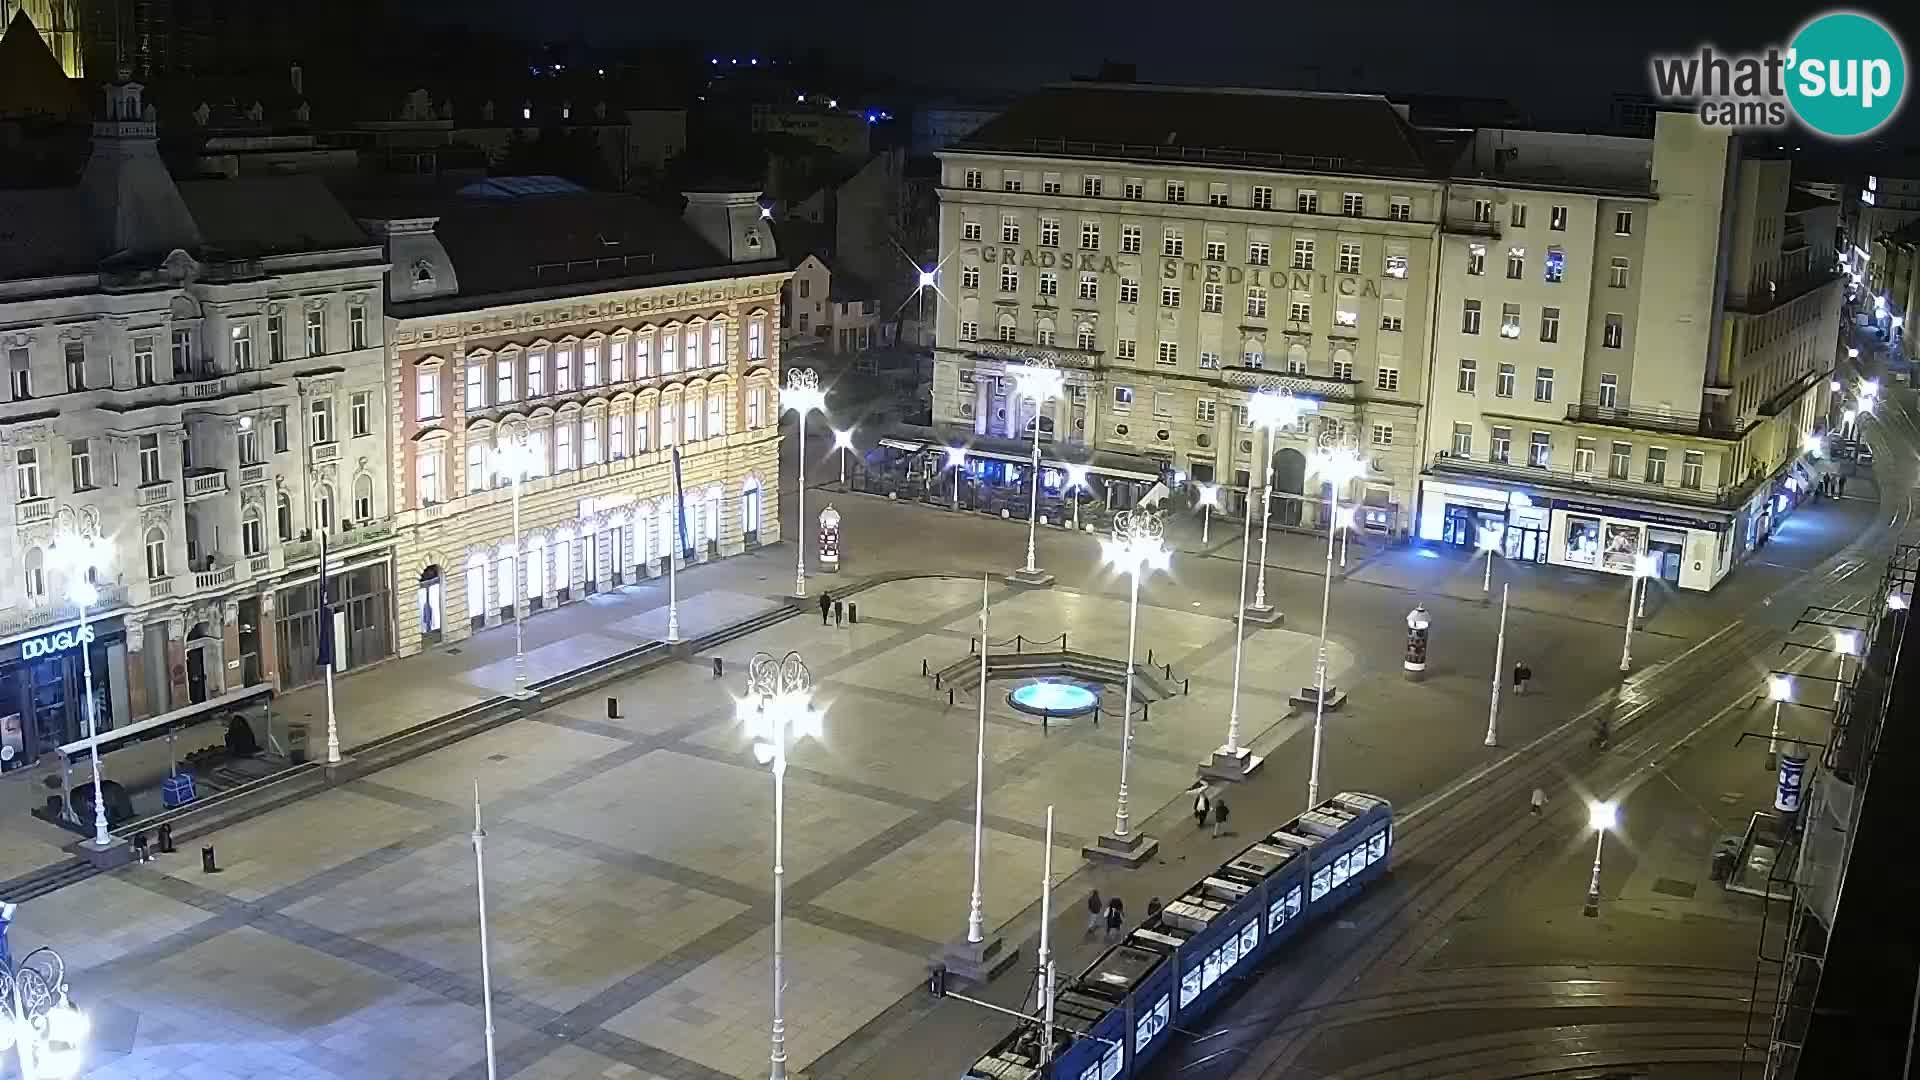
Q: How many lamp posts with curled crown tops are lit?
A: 9